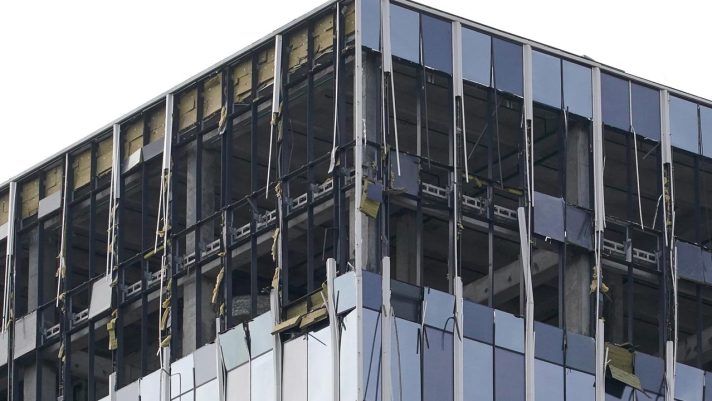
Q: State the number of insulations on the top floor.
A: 14